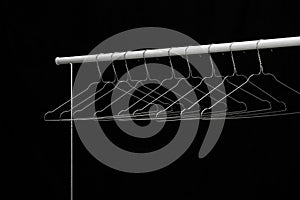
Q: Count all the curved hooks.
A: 9